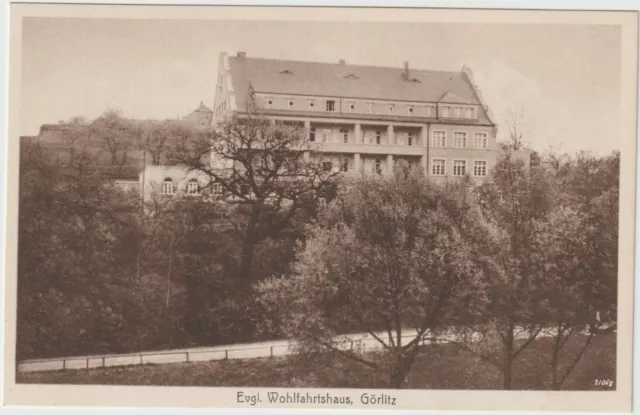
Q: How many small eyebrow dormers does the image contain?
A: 3